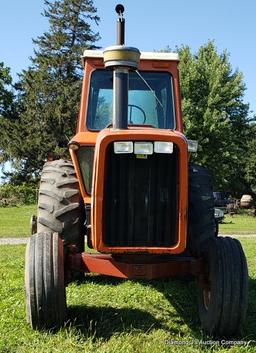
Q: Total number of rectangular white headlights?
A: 3